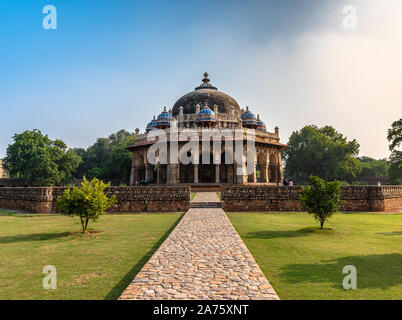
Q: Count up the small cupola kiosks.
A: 5